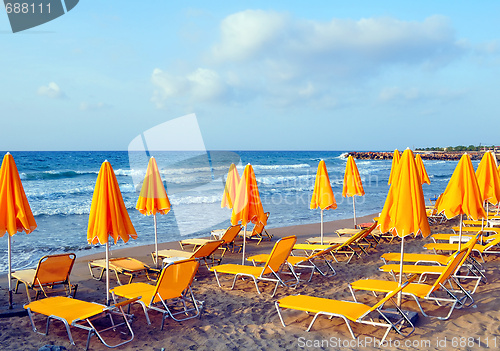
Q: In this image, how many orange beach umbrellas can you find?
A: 12